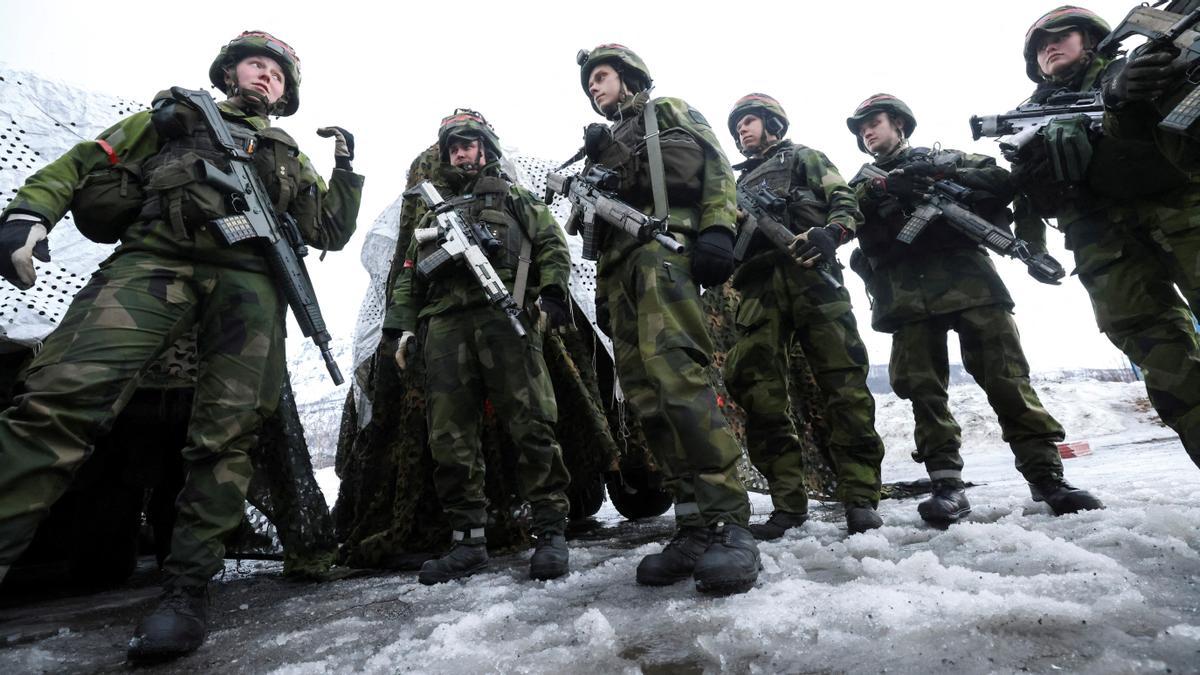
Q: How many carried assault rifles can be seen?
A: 7